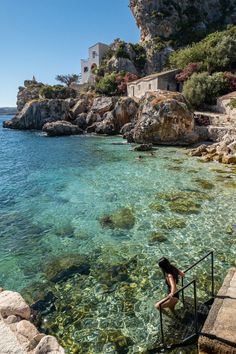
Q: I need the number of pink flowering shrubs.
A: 3